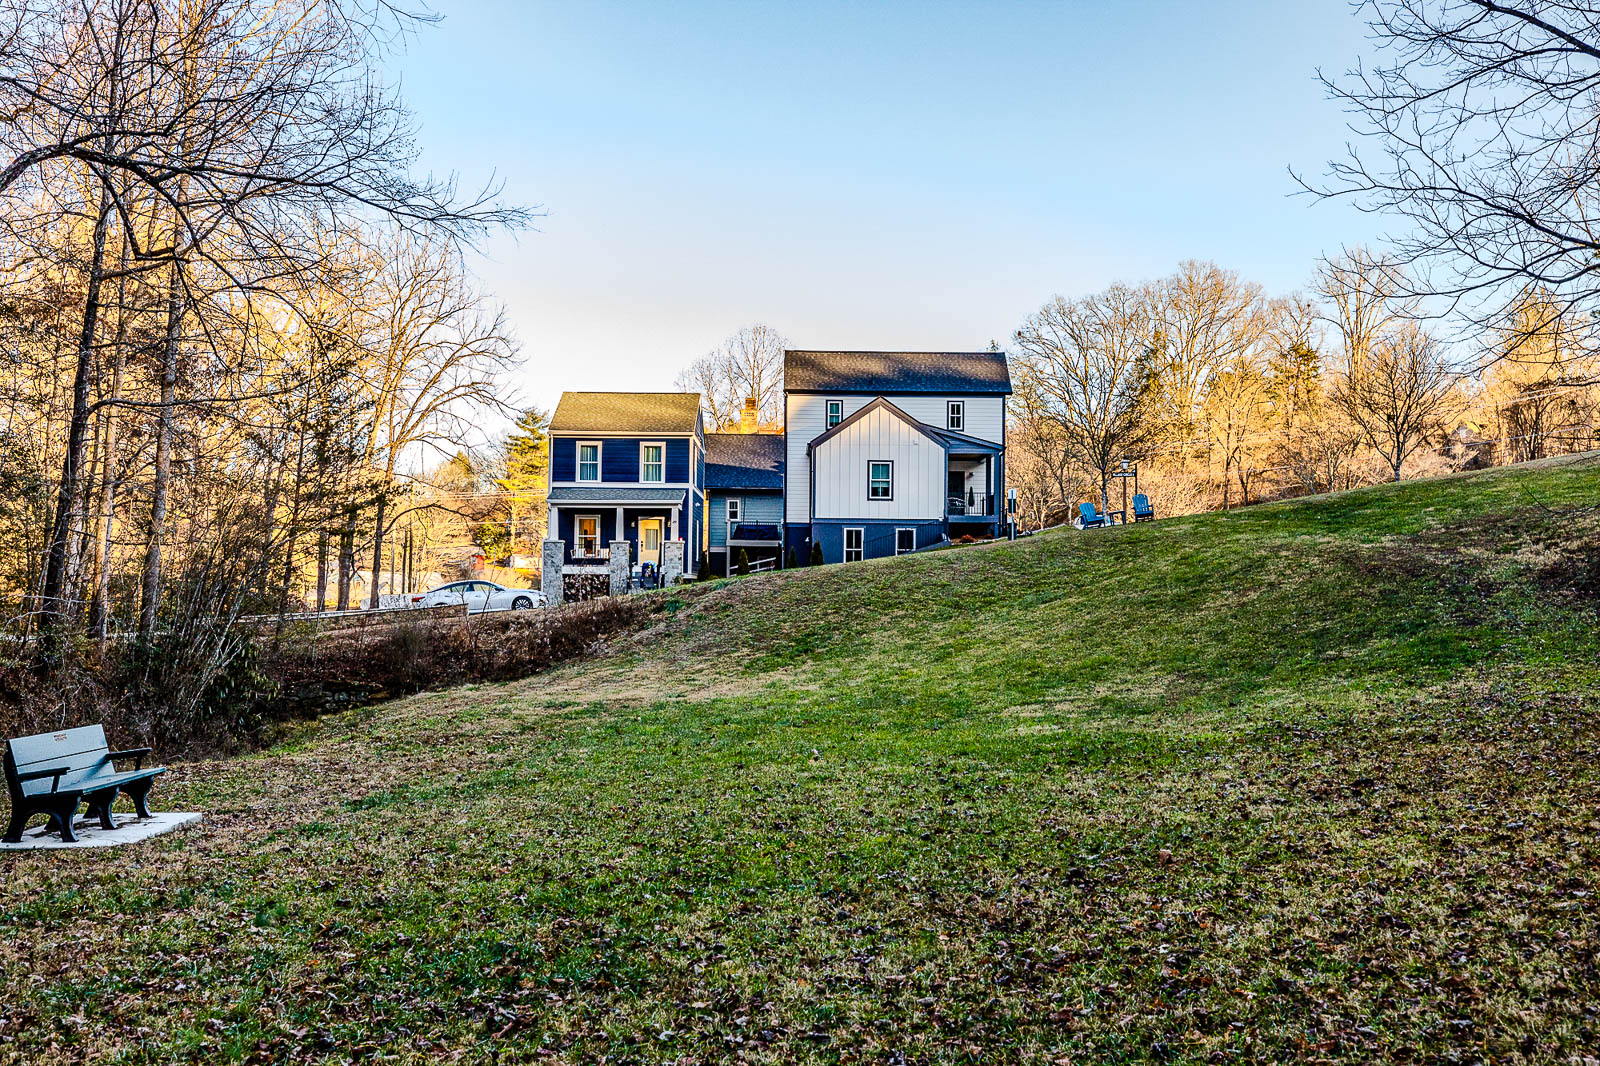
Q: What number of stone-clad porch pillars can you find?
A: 3